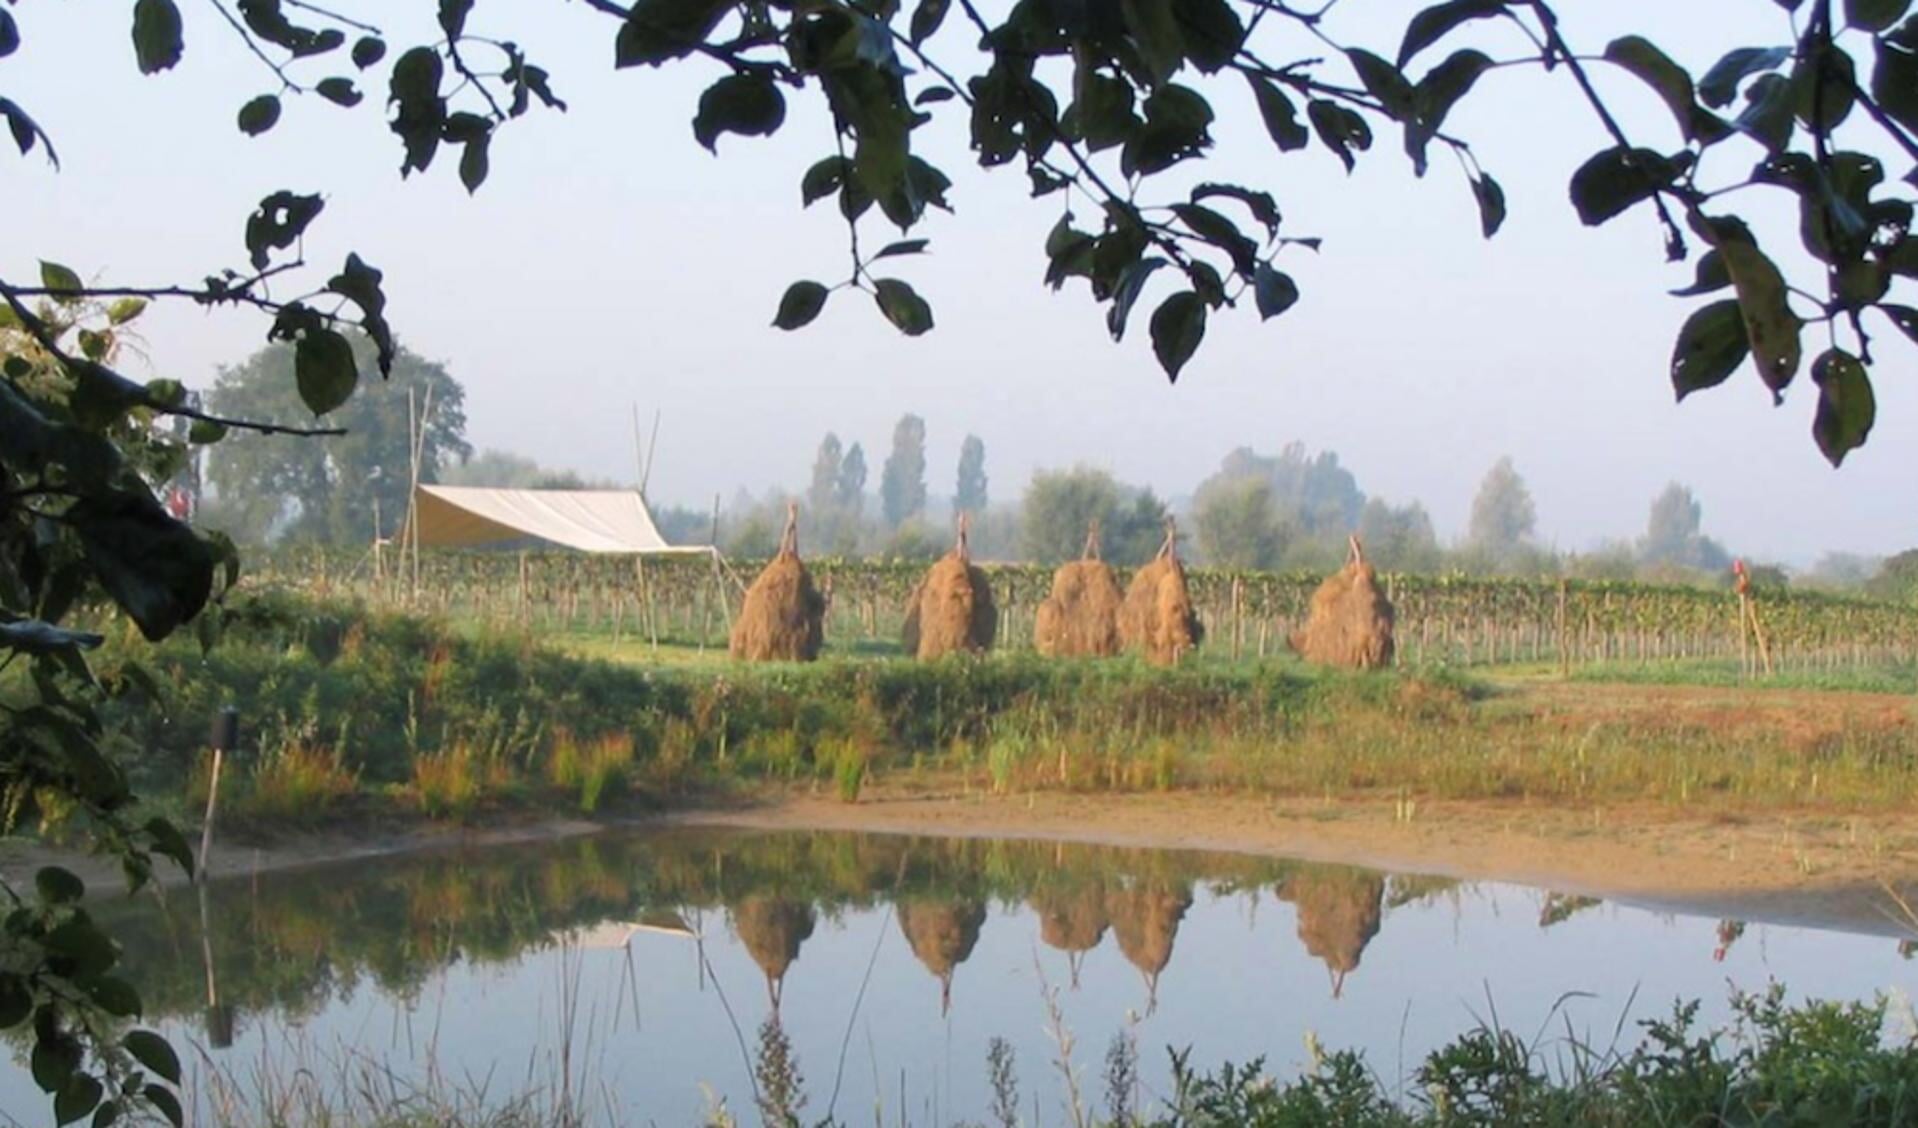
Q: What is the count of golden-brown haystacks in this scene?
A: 5